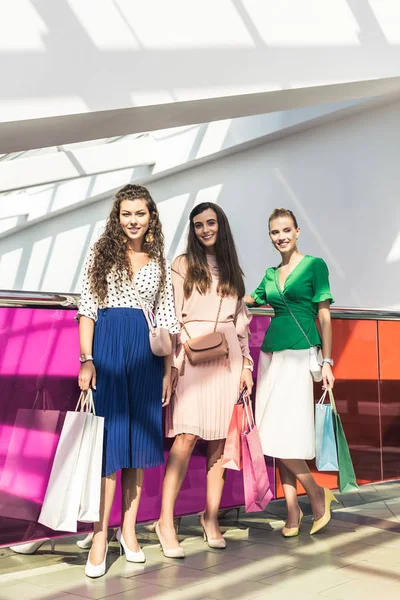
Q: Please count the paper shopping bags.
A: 6